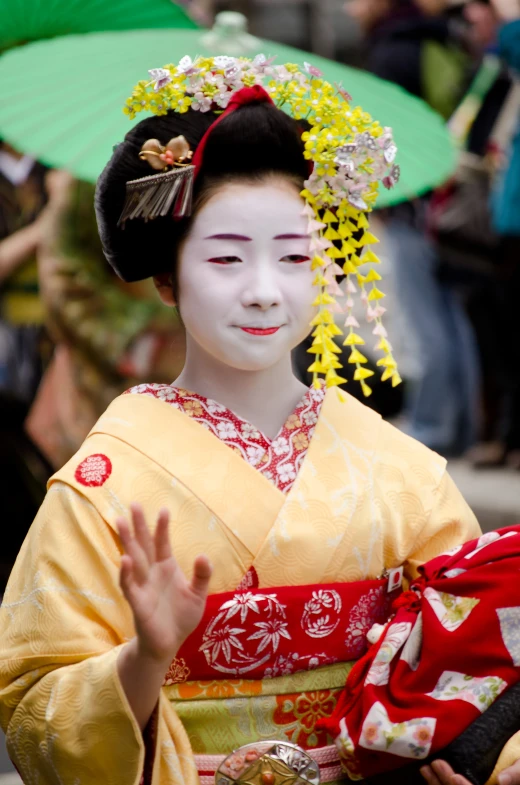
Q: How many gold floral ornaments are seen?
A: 1